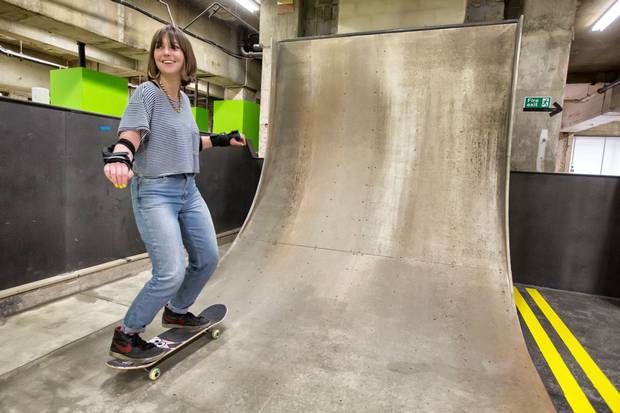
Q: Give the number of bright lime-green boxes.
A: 3